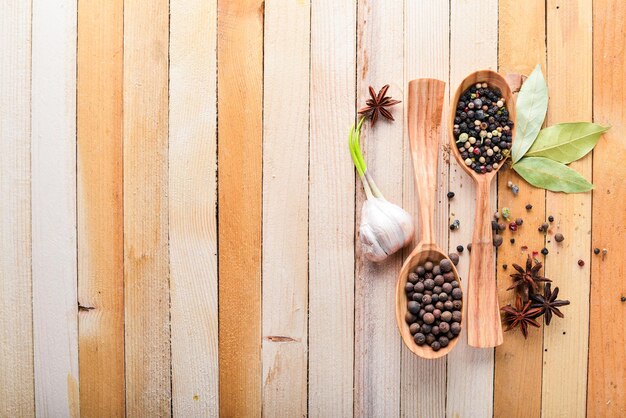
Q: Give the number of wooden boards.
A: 14